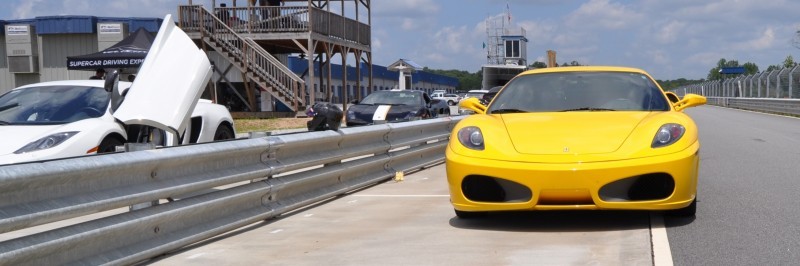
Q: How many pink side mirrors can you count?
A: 0